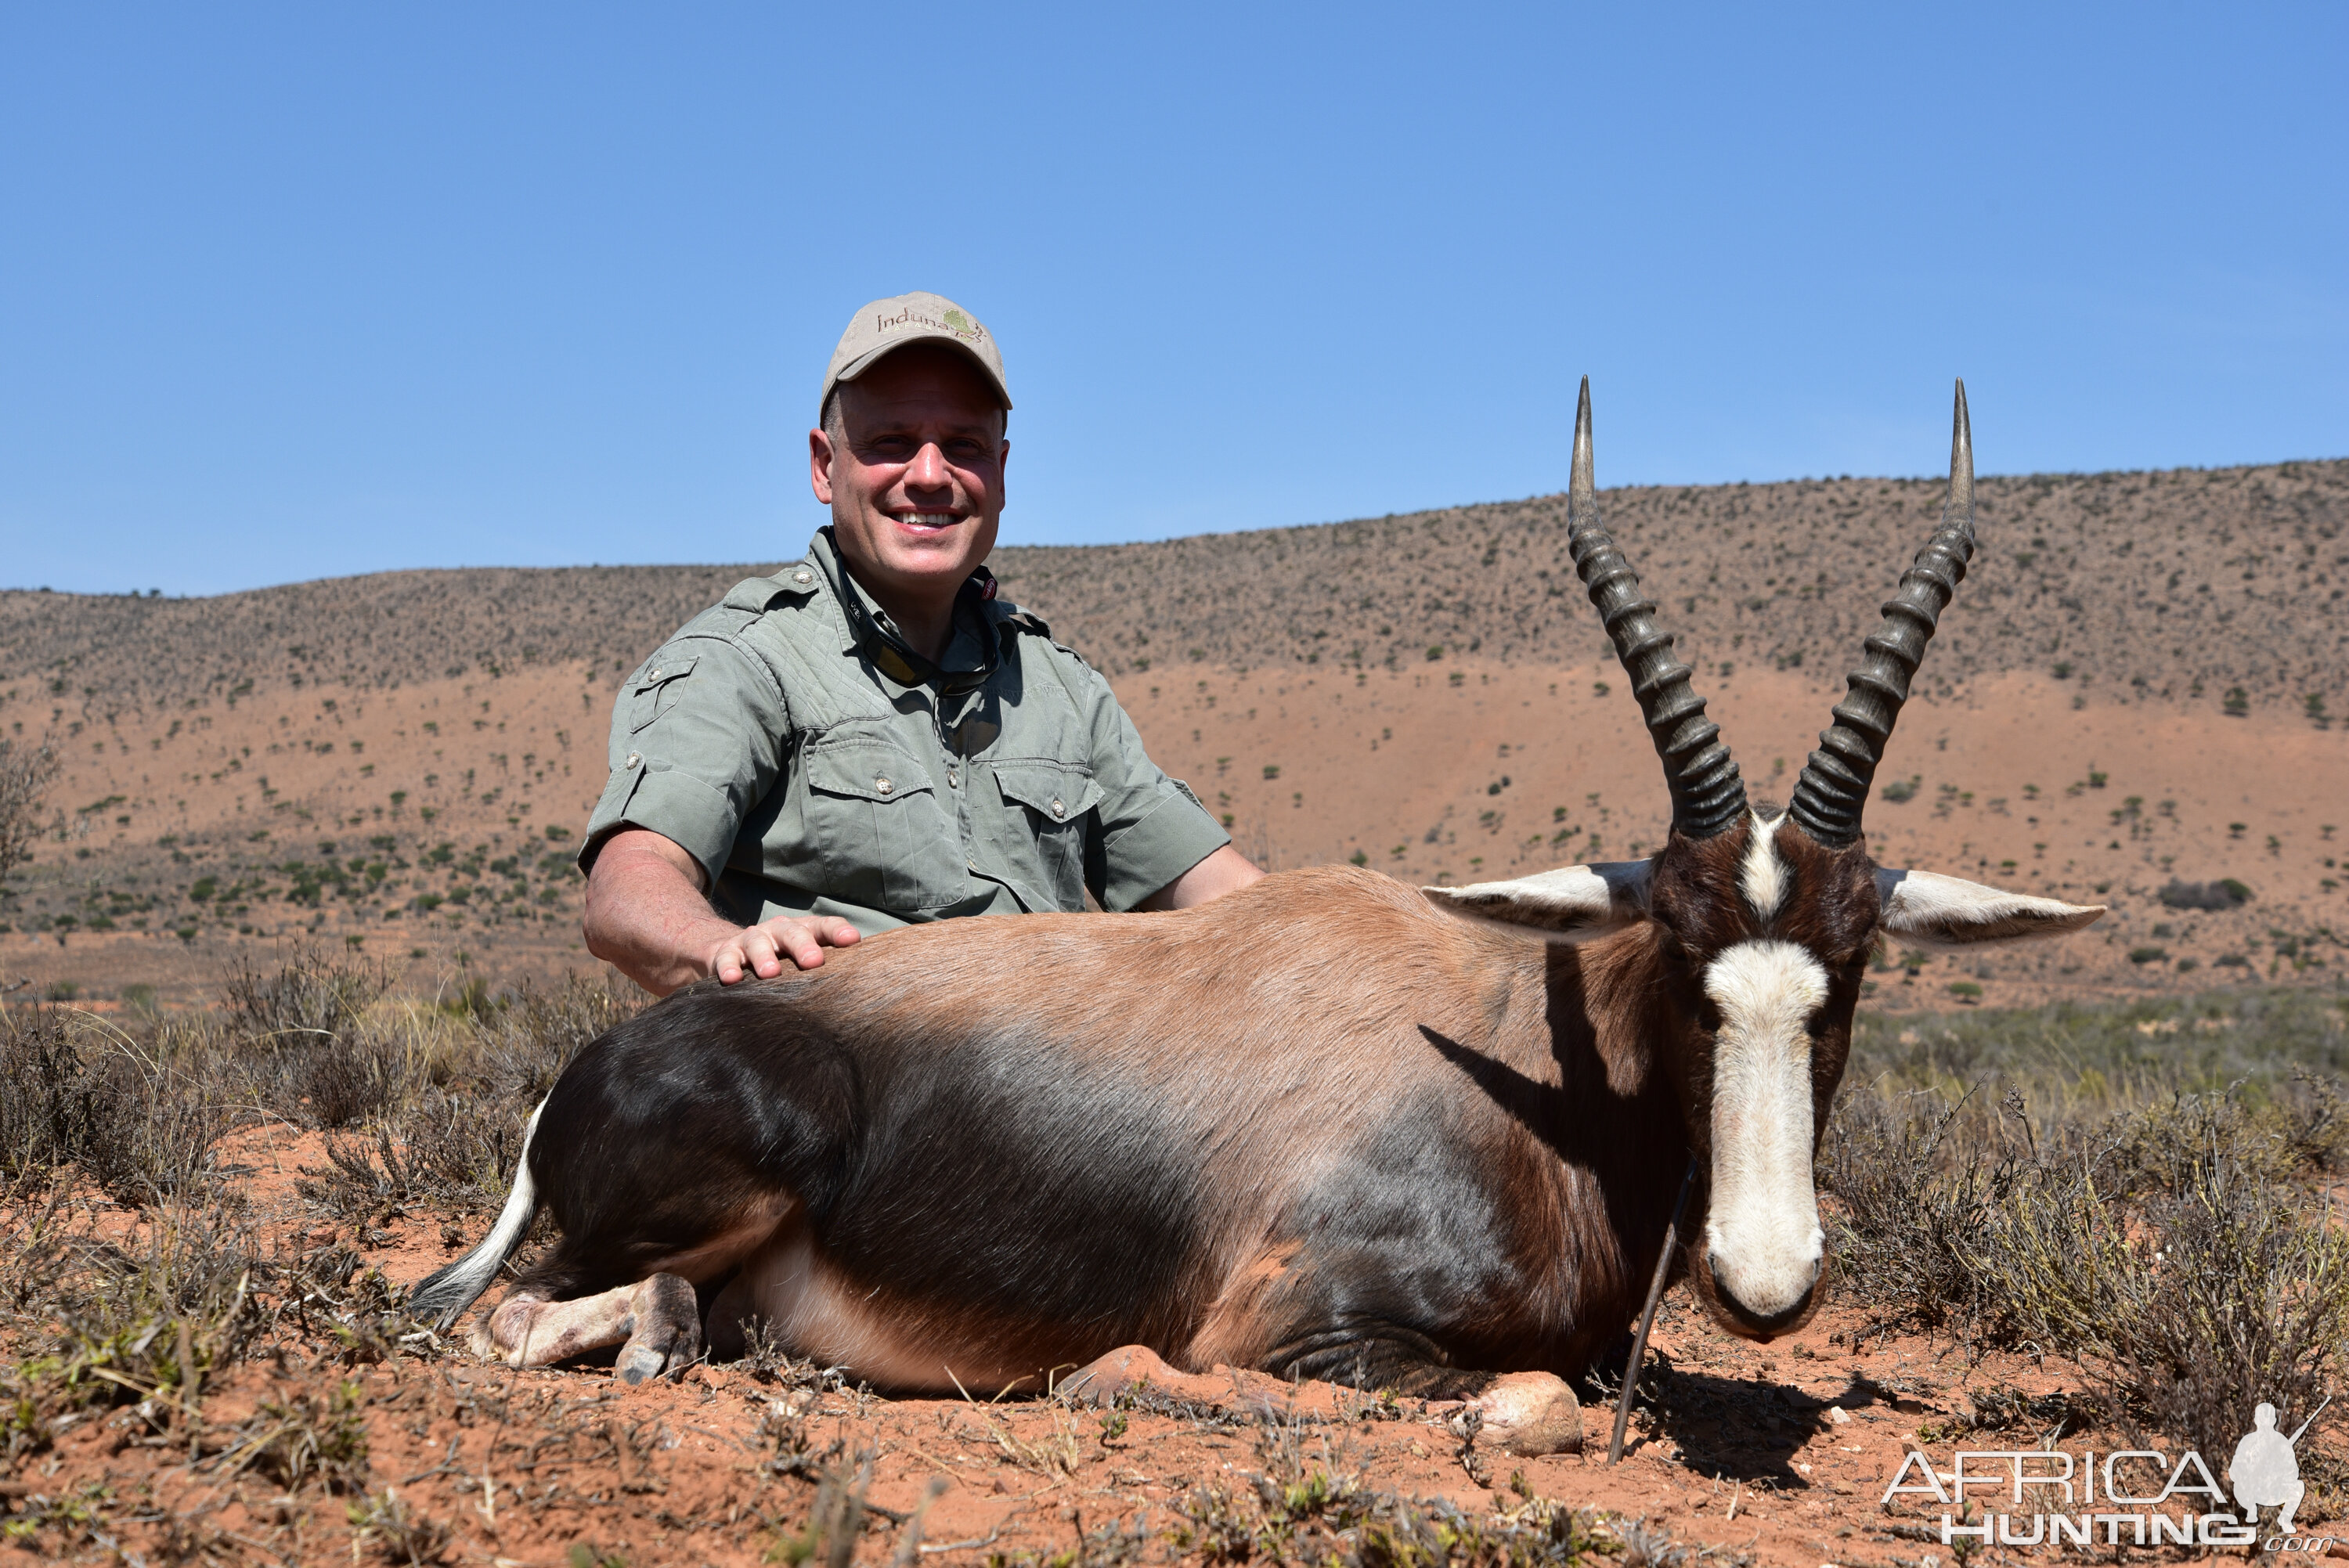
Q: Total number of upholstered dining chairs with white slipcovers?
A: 0